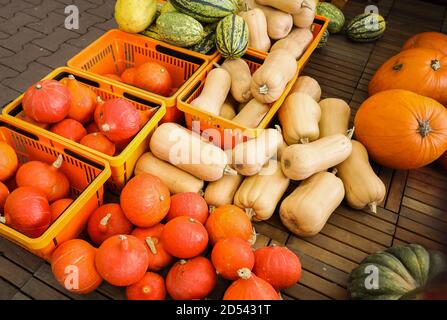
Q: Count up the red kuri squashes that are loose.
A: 13